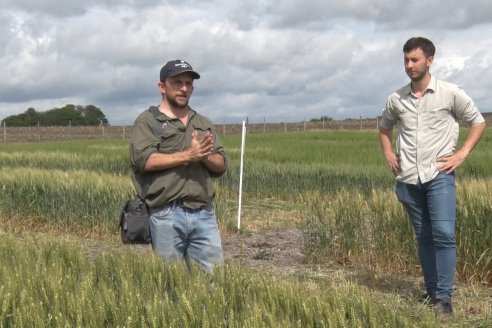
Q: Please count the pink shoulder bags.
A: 0